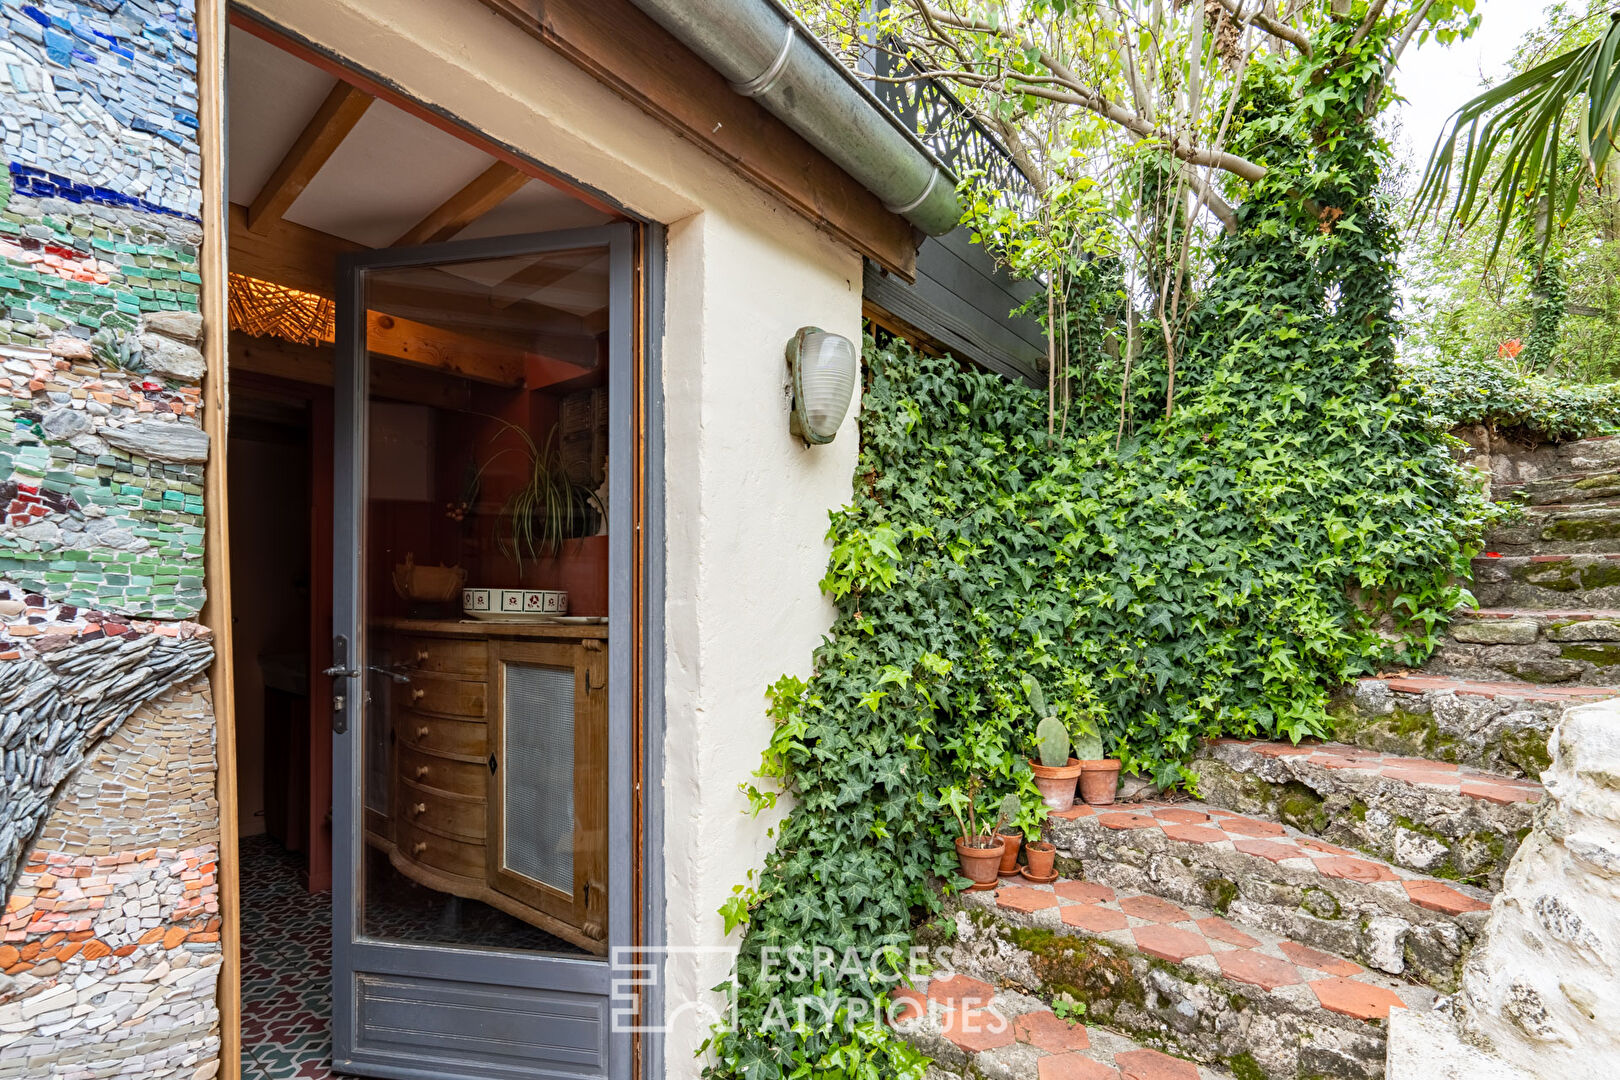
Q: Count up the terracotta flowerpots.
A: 5